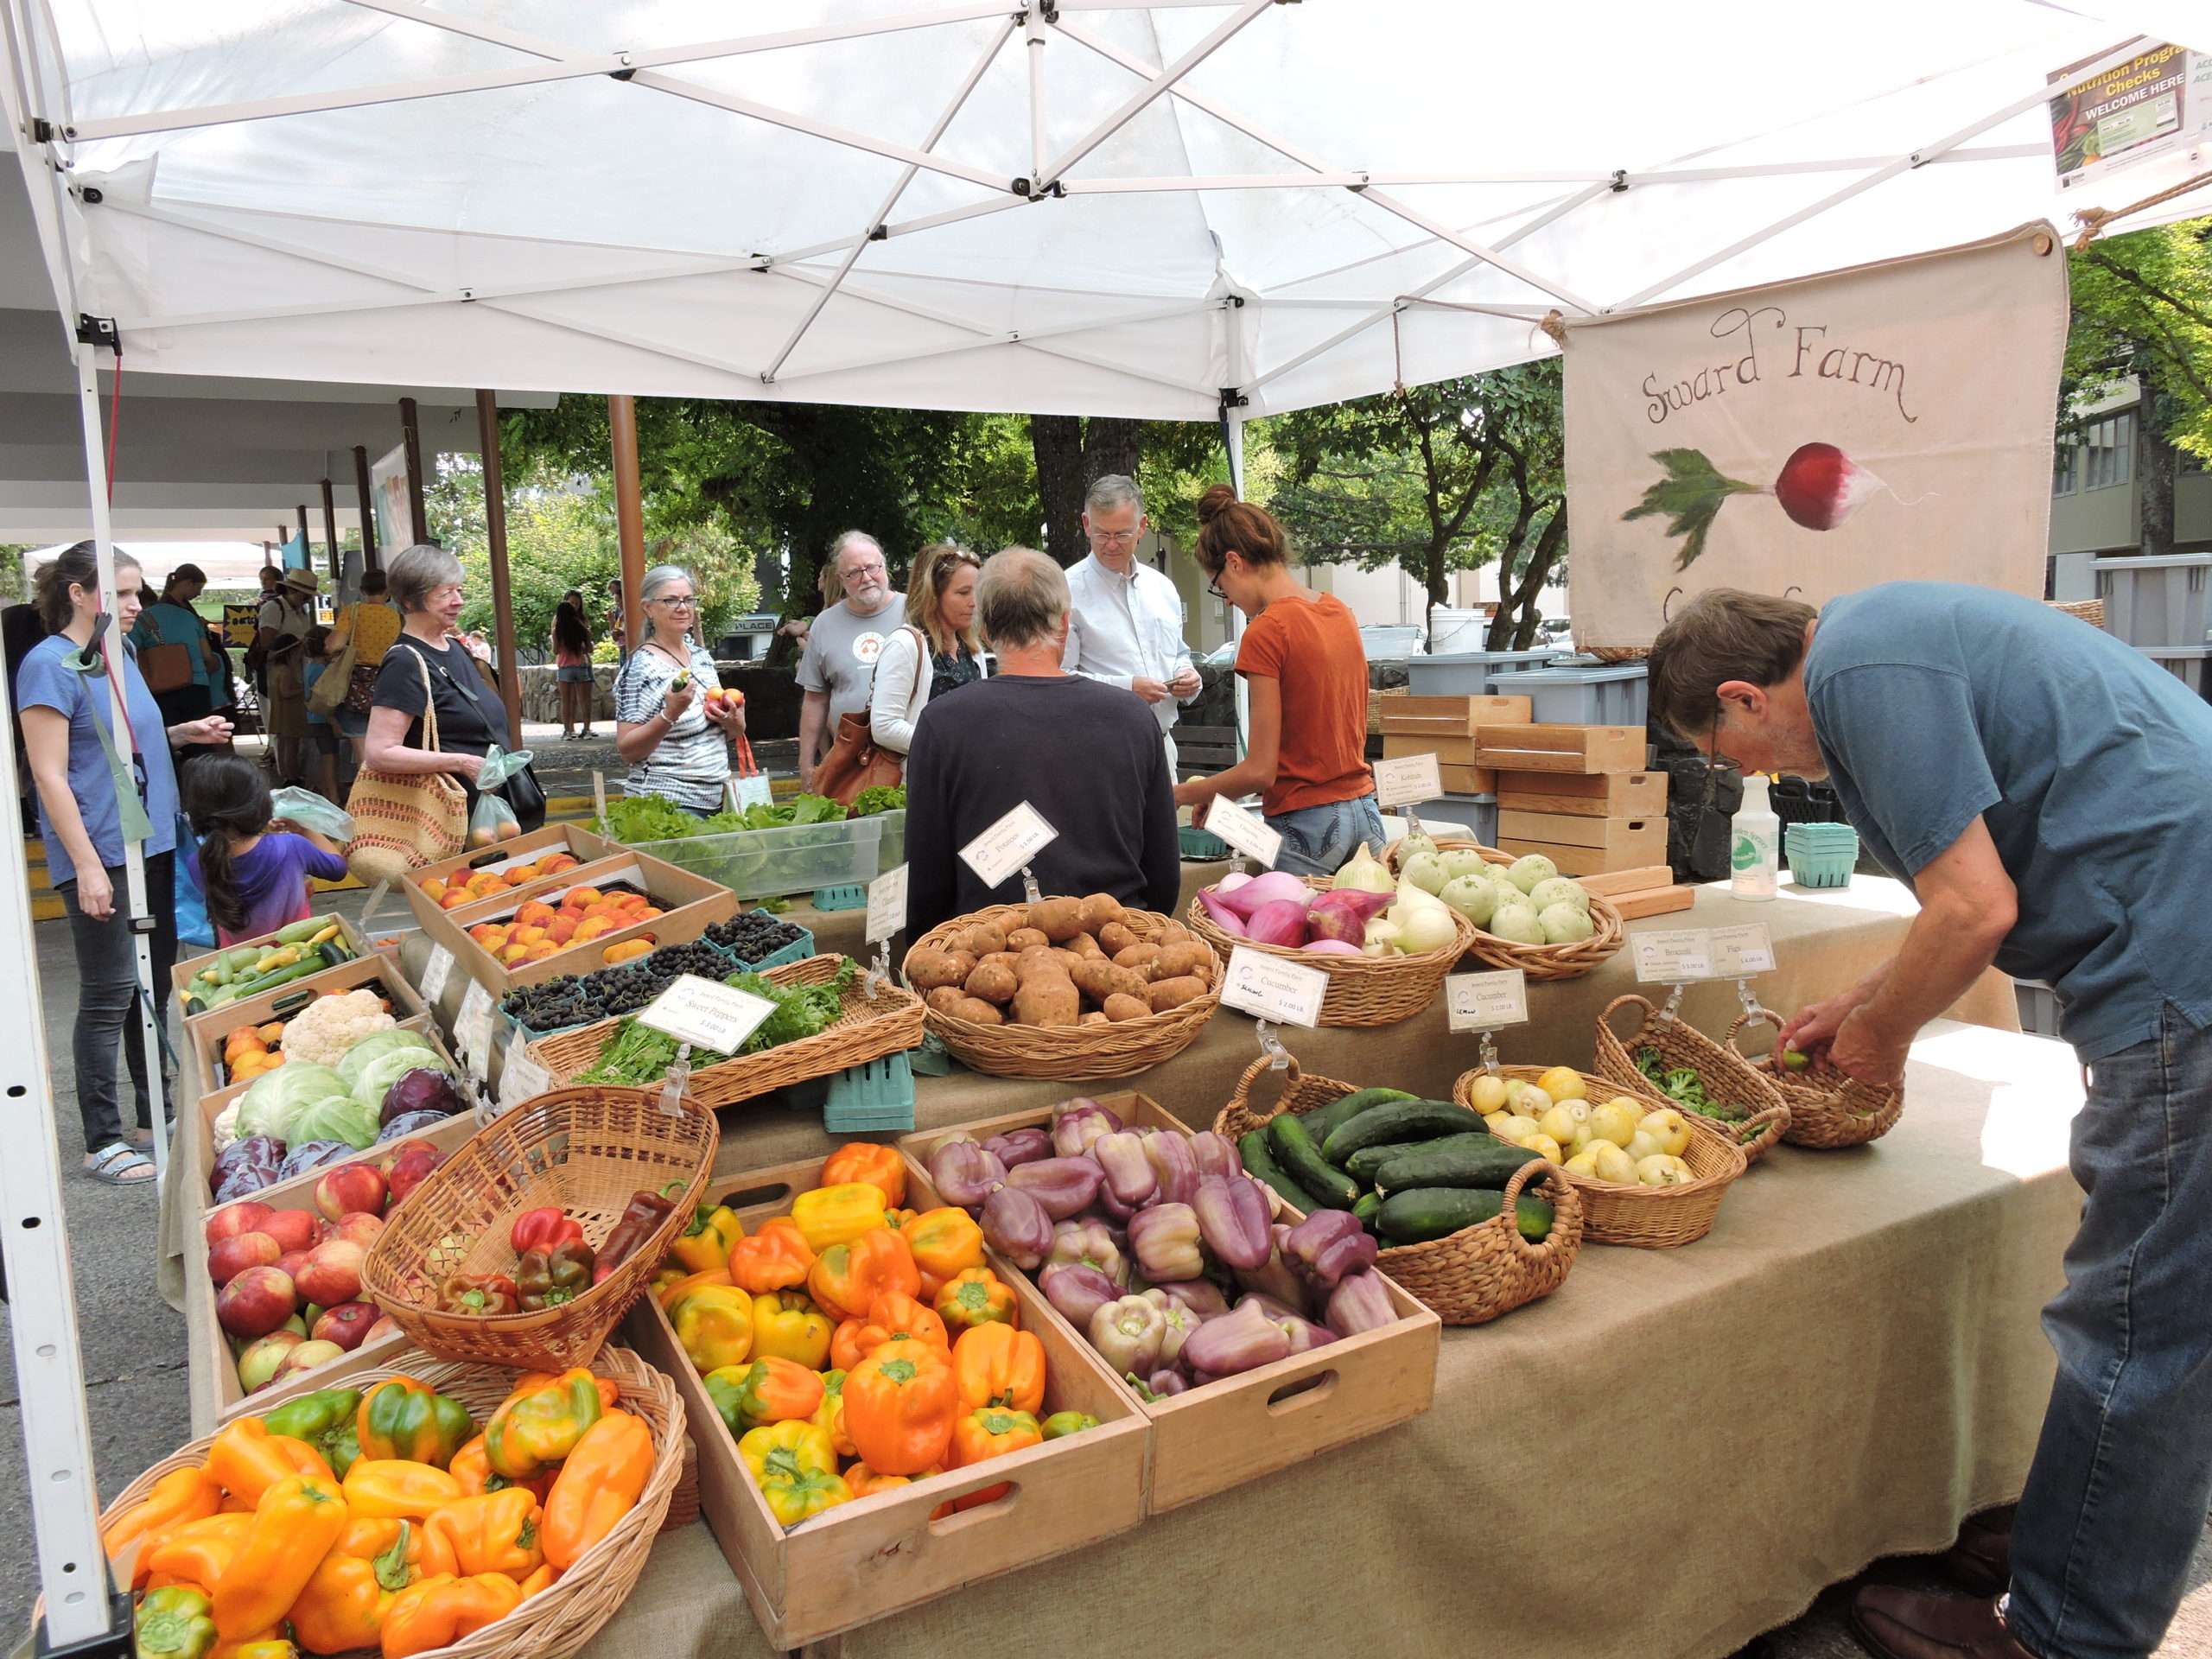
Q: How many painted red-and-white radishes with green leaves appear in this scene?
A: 1